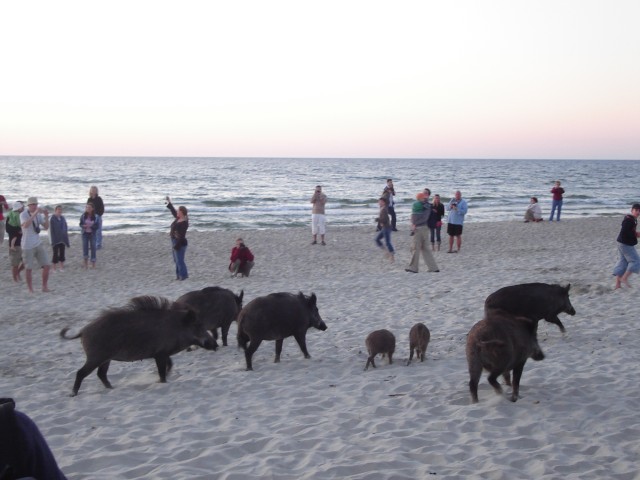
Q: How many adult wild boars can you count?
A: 5